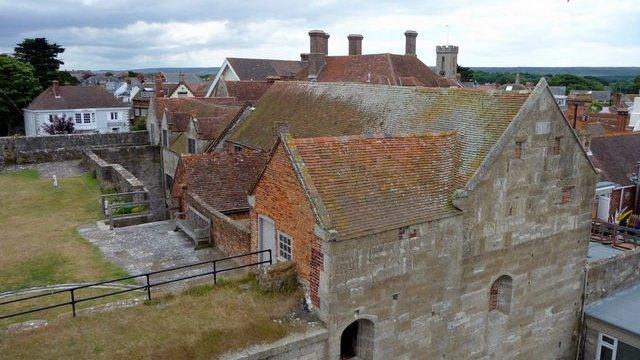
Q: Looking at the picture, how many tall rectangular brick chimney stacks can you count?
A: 3